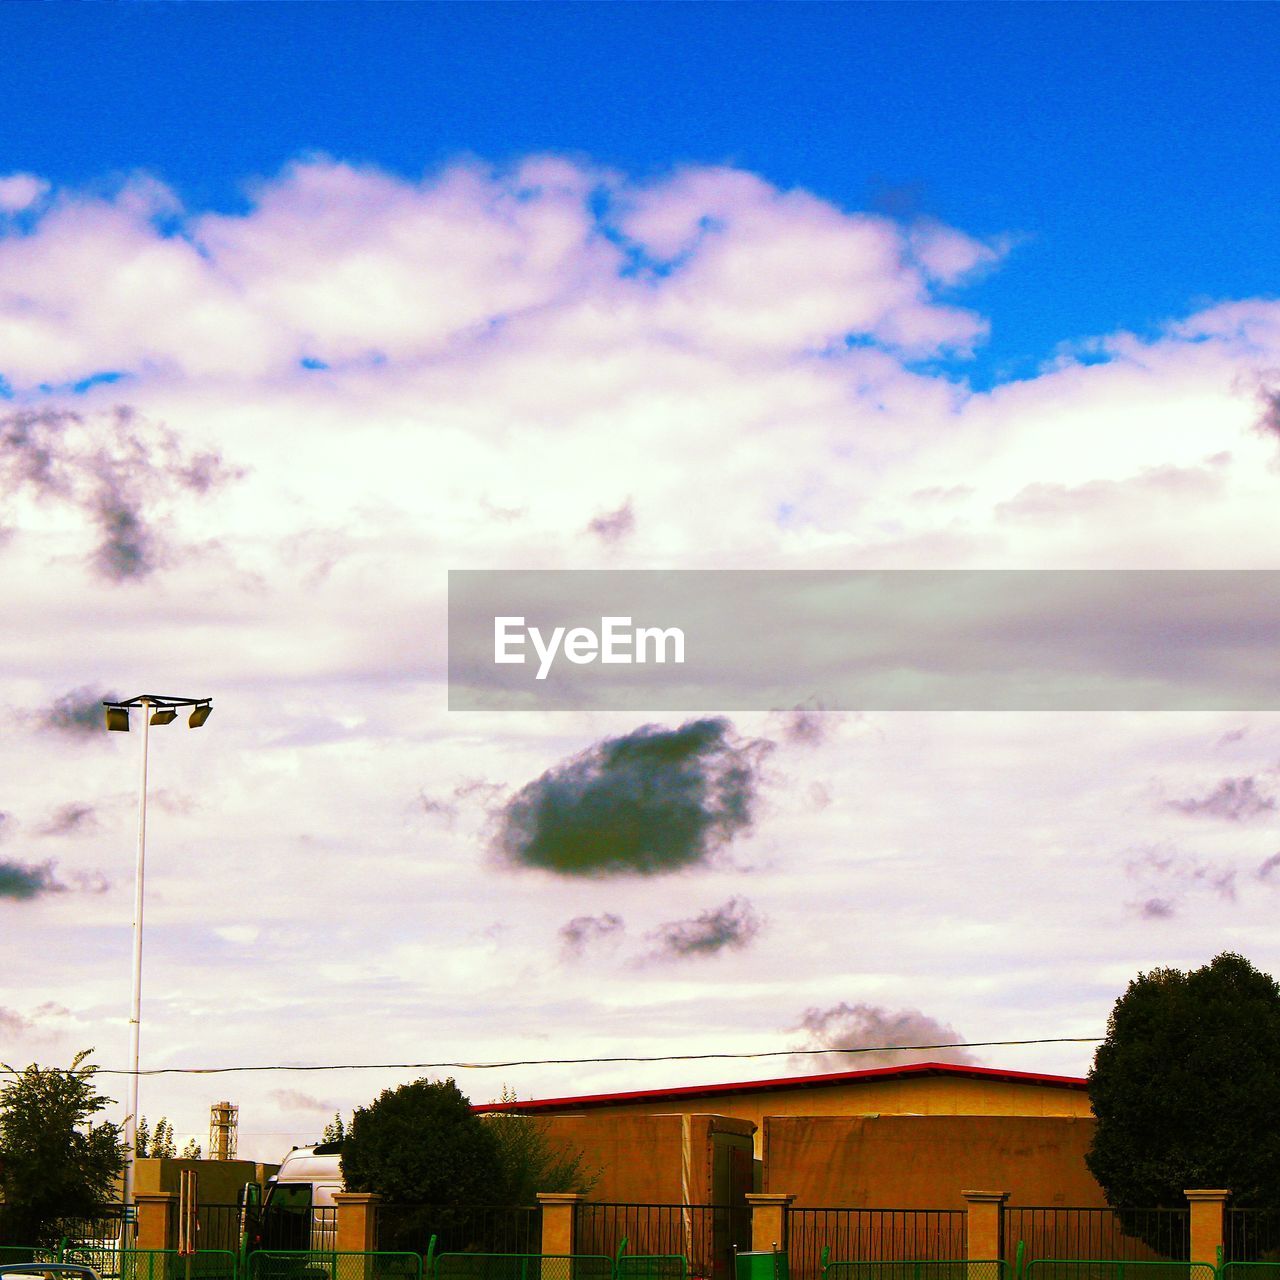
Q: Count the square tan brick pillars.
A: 6